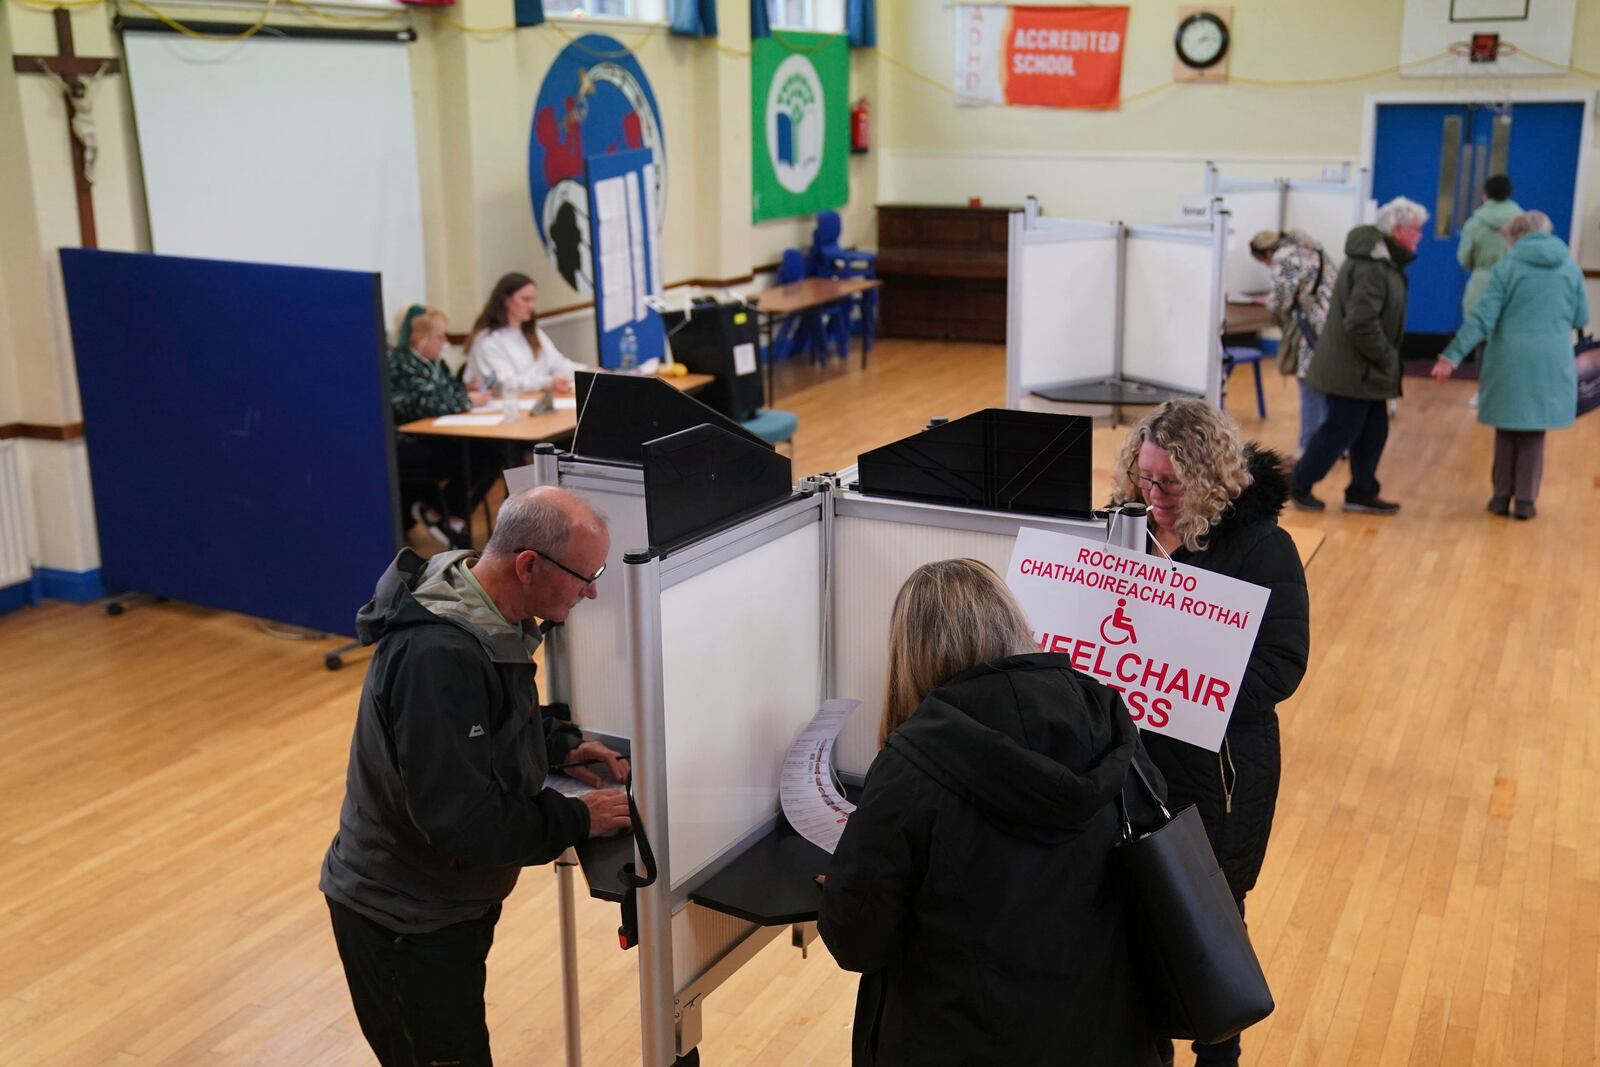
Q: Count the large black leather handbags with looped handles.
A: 1